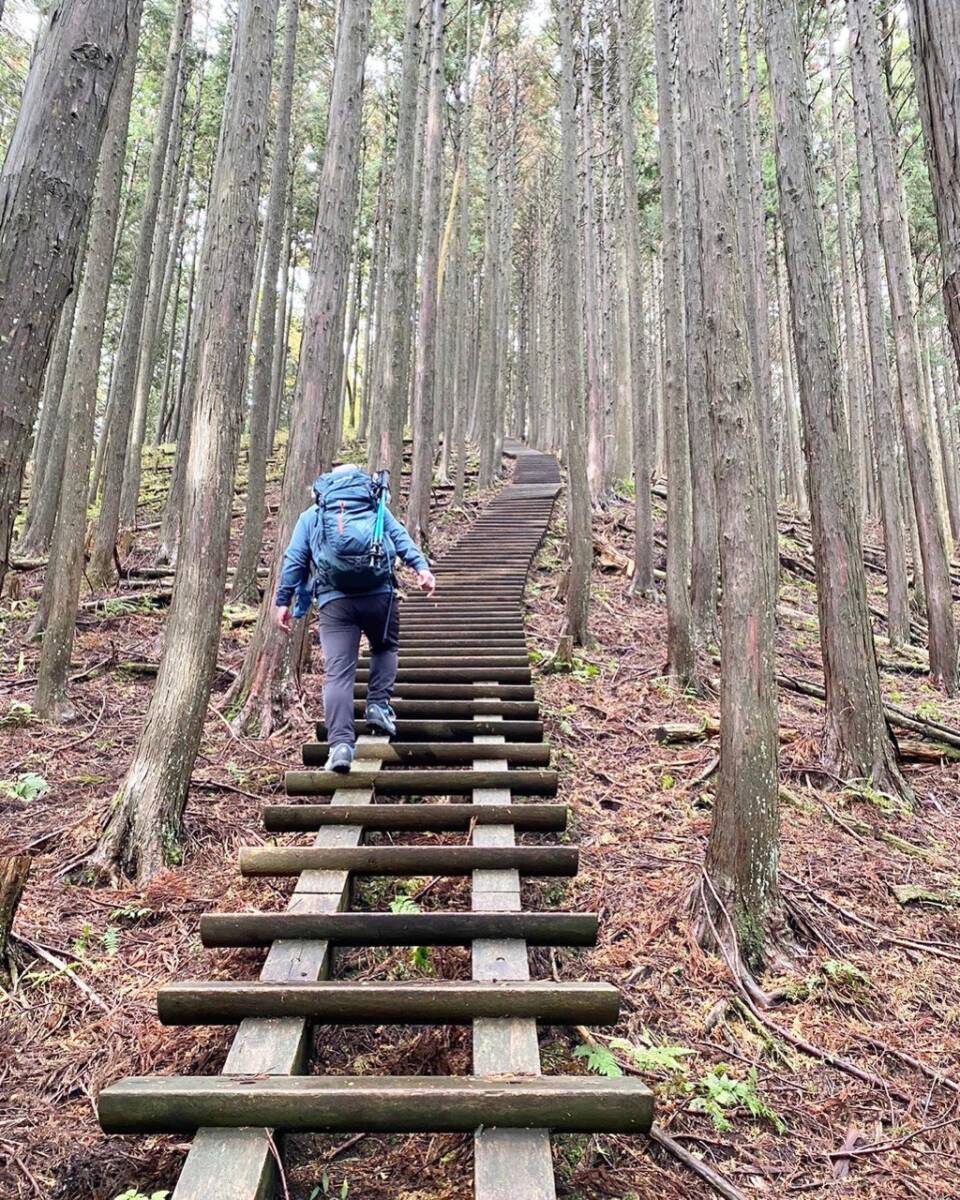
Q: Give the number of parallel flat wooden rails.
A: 2